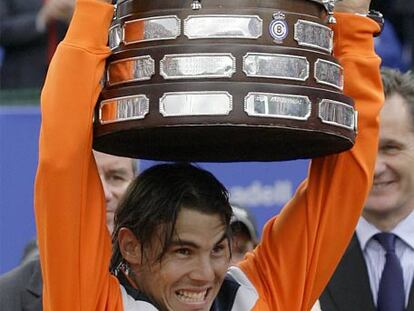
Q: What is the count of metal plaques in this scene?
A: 12